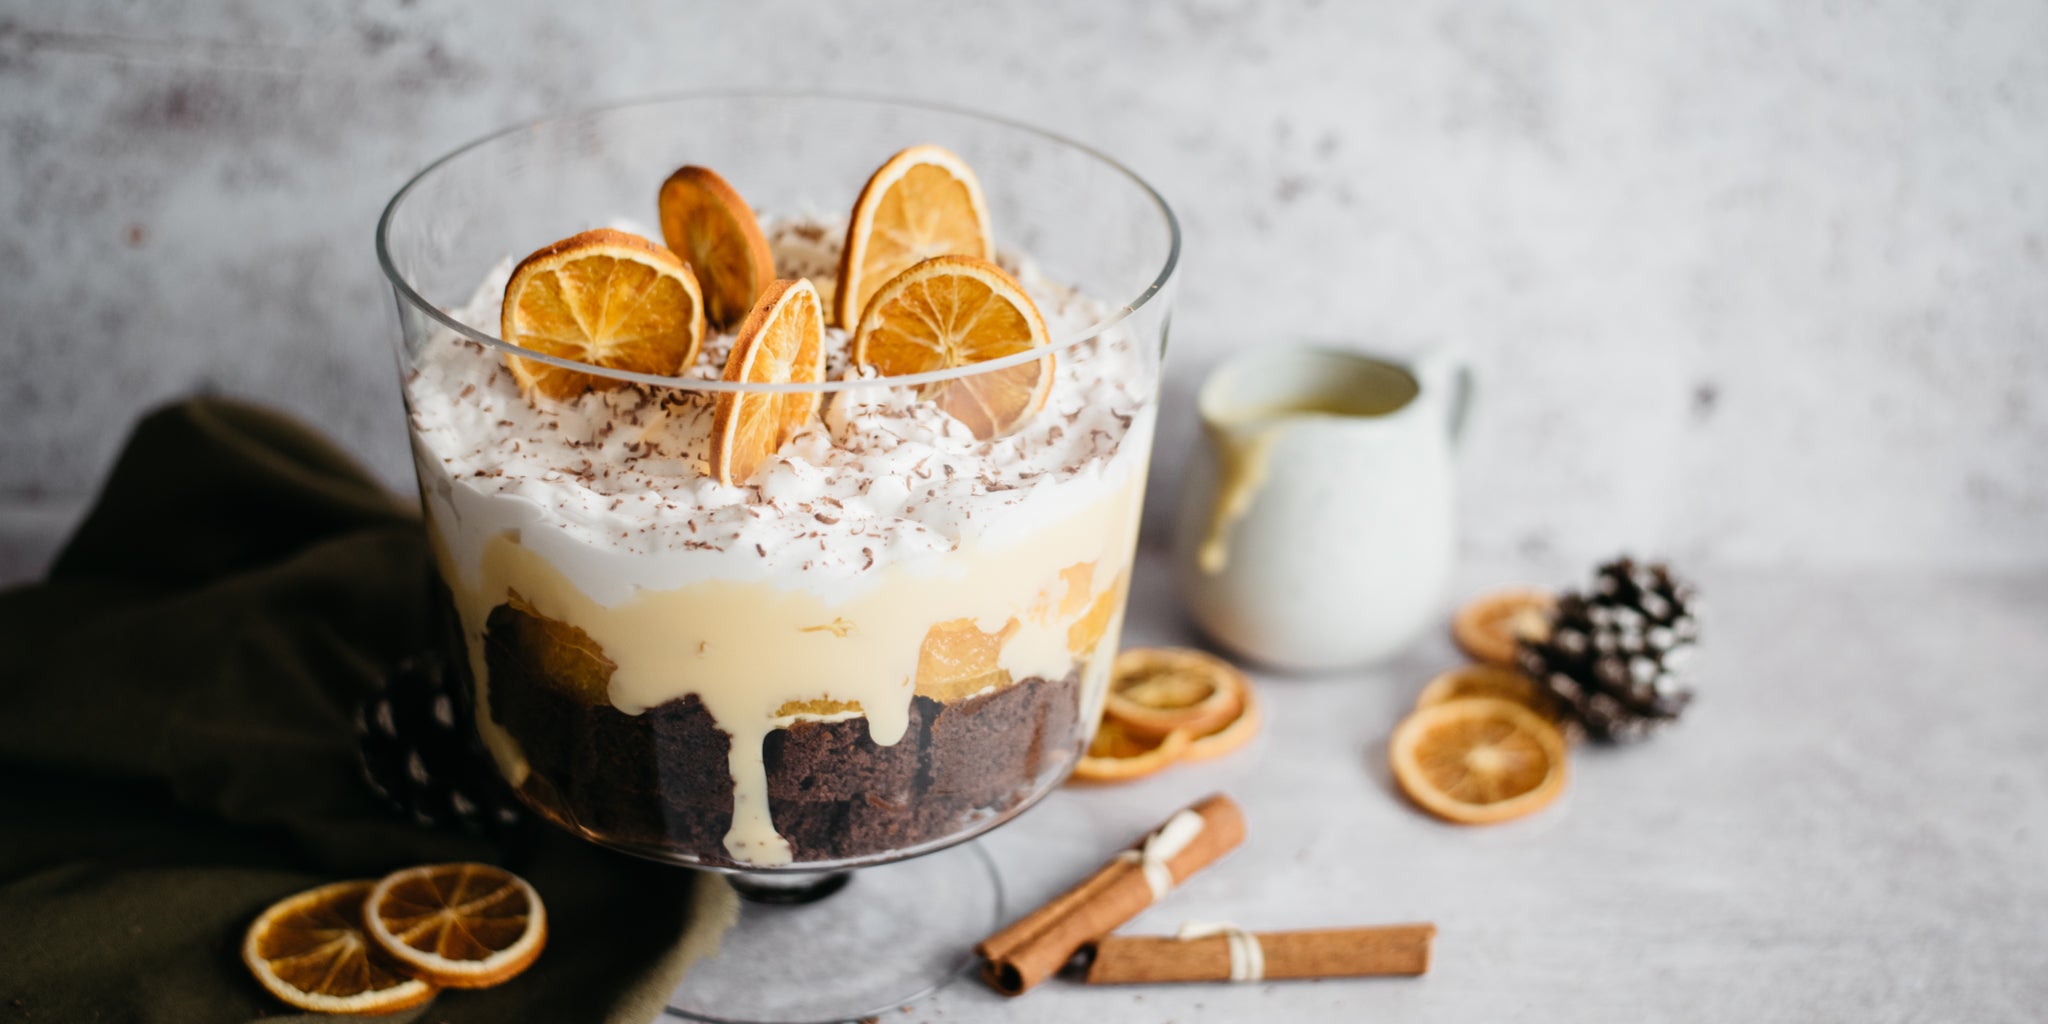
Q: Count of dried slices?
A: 13